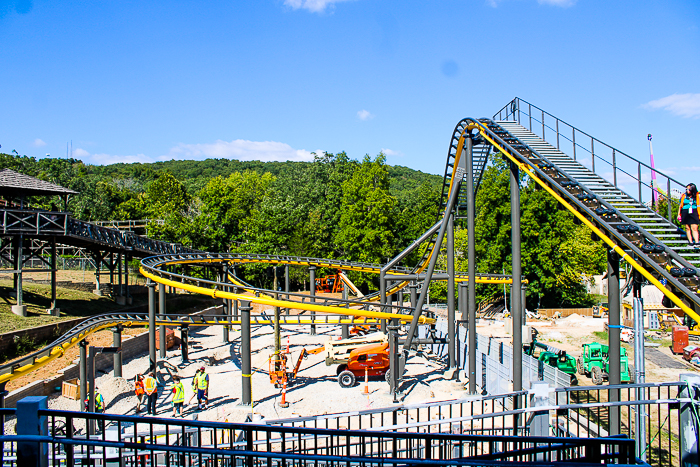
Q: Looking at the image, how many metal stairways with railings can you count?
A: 1